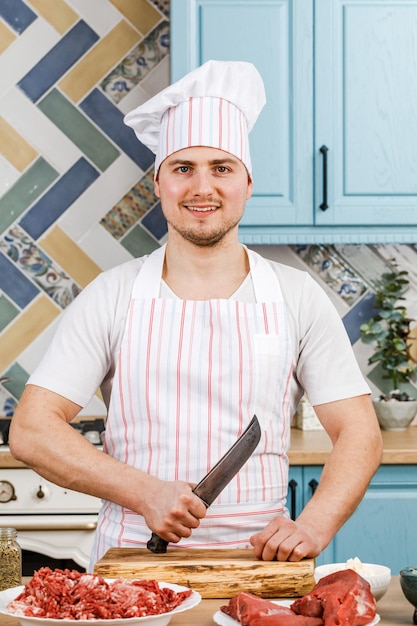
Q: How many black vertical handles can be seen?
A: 3